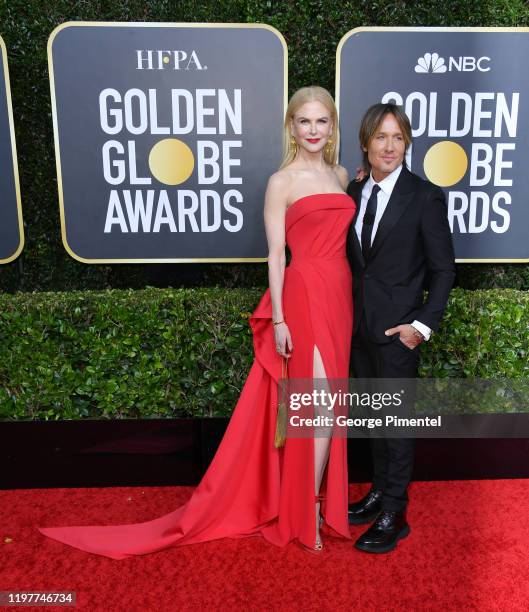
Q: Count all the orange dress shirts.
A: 0